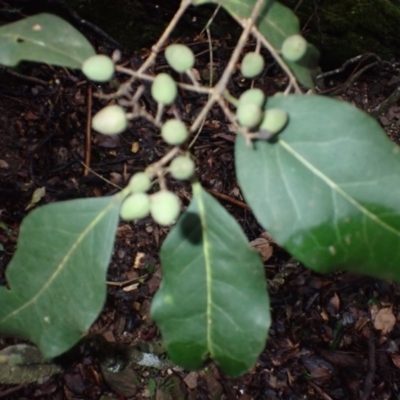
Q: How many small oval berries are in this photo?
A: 14